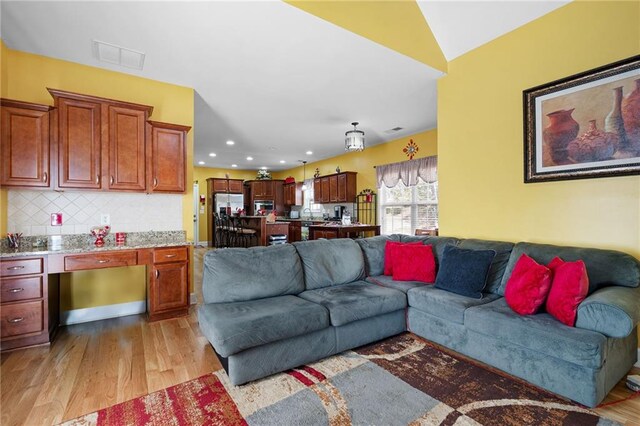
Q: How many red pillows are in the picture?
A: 4